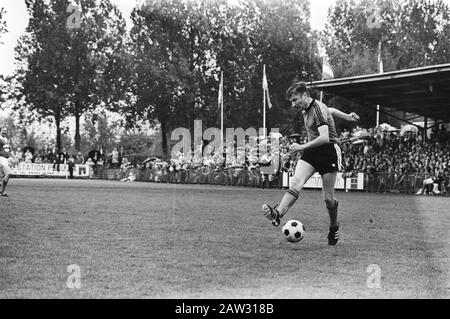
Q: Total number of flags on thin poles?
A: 4